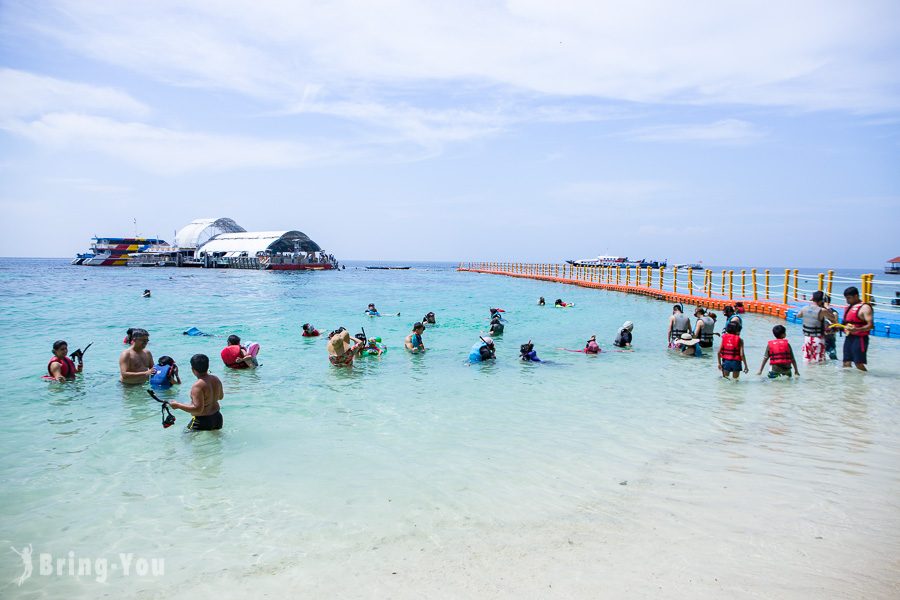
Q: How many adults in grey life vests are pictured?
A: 3